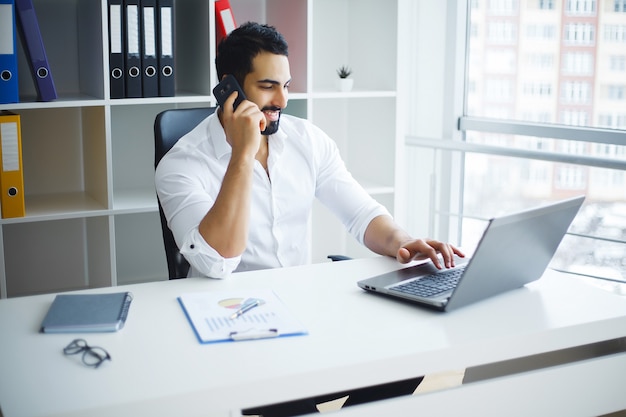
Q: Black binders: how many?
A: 4